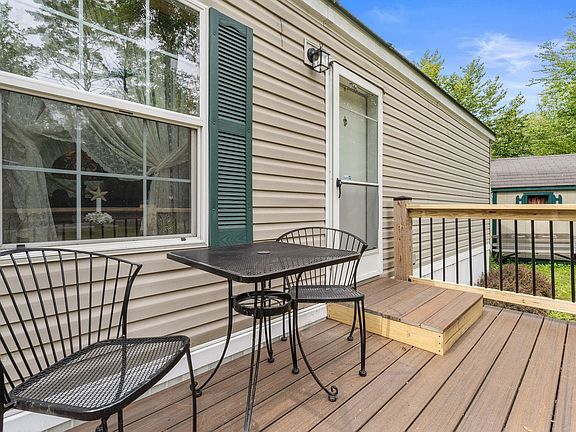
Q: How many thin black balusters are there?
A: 11